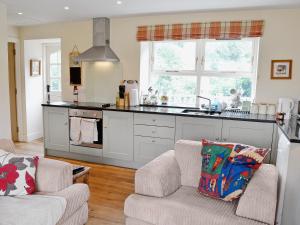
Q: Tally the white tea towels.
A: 2